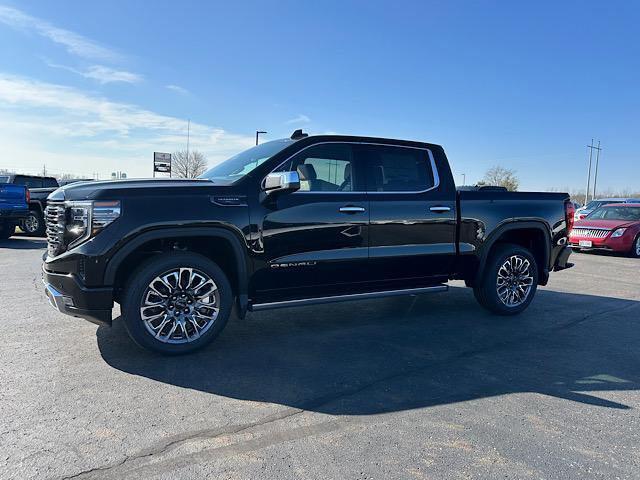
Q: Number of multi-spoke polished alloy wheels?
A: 2